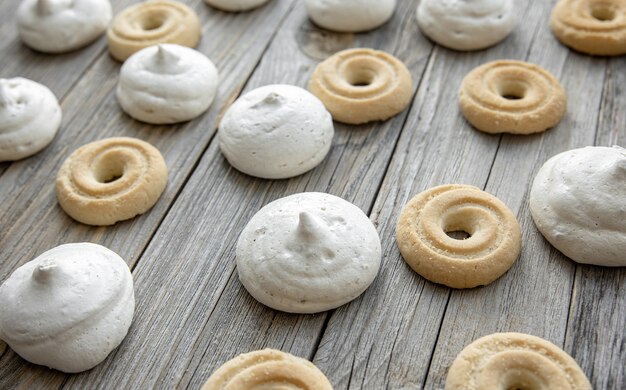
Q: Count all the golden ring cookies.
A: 8